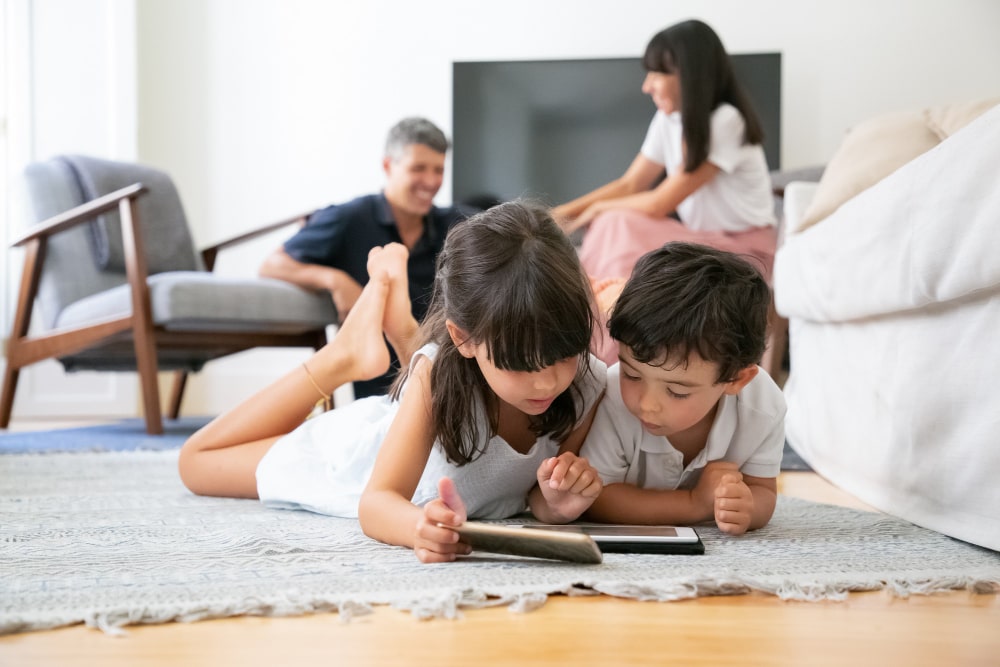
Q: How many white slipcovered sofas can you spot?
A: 1